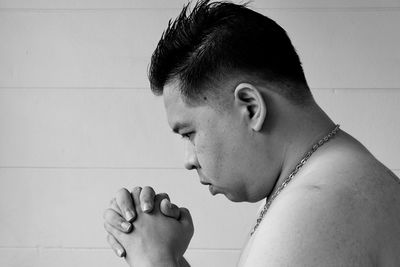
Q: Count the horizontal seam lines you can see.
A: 4